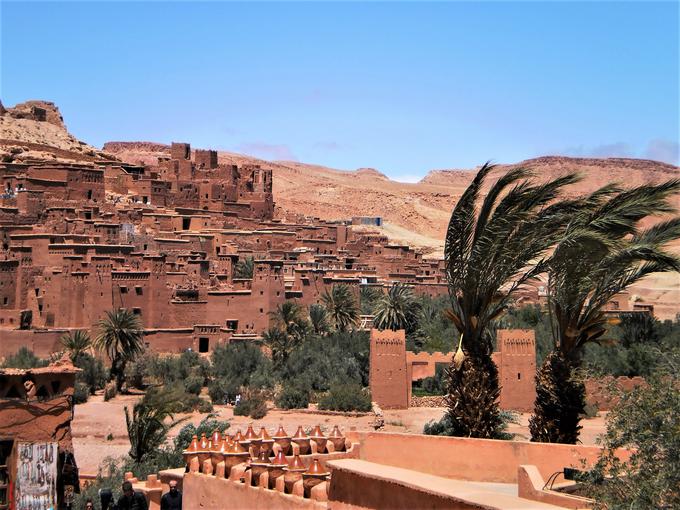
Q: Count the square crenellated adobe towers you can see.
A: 2